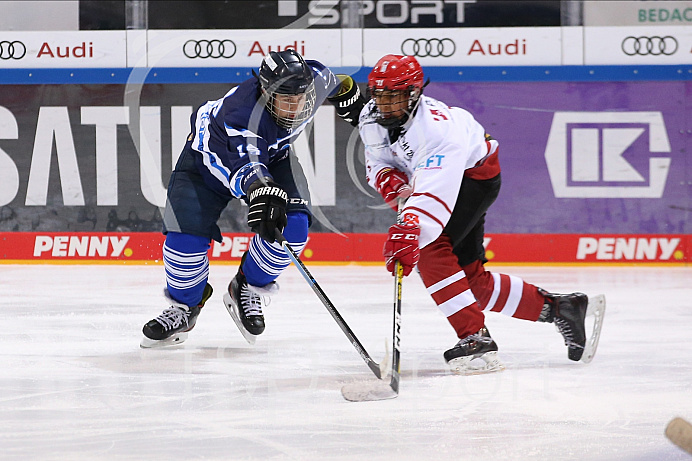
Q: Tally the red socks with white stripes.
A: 2